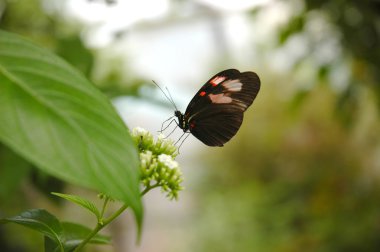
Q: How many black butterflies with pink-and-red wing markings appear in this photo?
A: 1